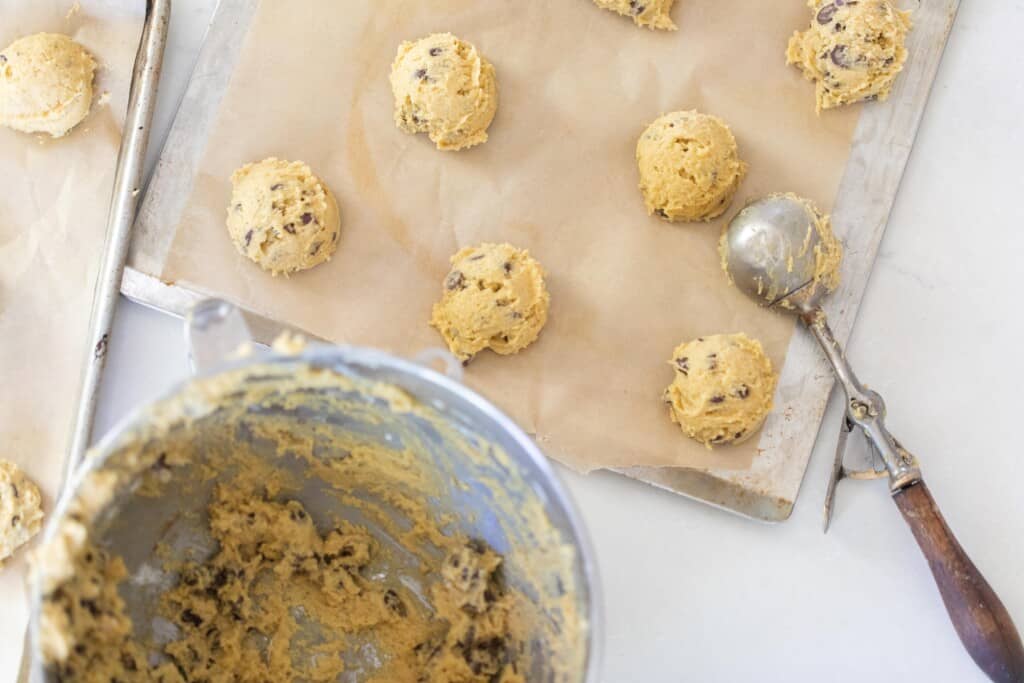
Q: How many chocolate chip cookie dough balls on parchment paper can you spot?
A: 9